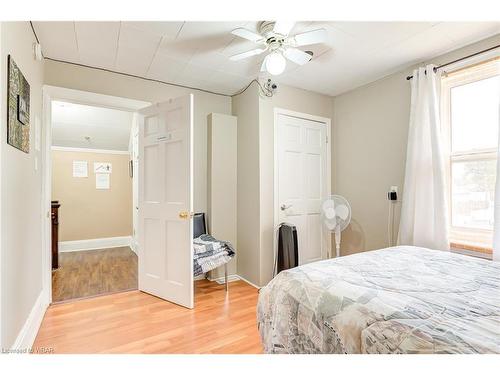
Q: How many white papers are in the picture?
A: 3